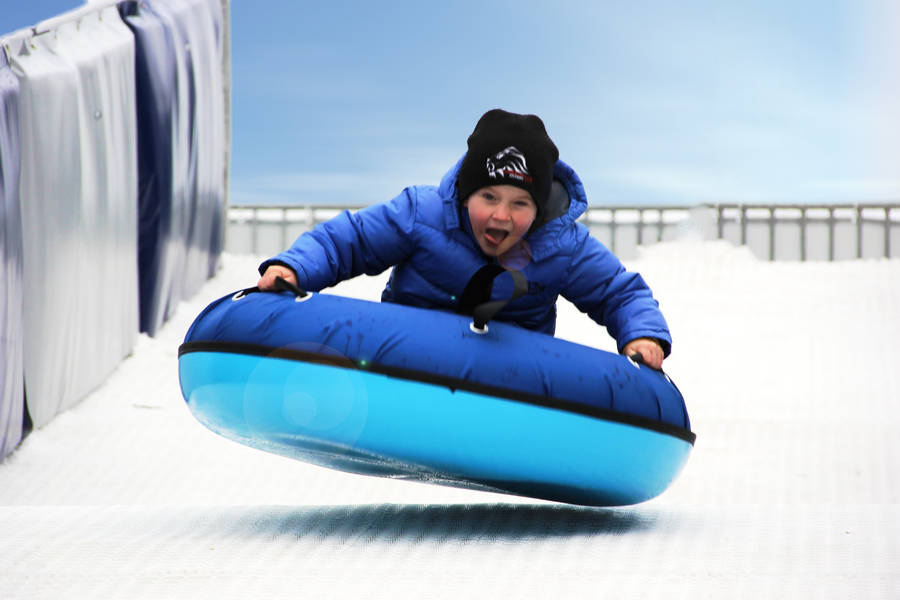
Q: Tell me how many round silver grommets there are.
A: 5